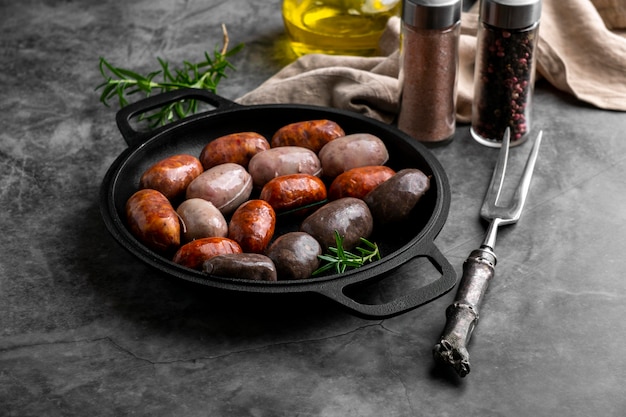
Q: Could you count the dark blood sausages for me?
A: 4